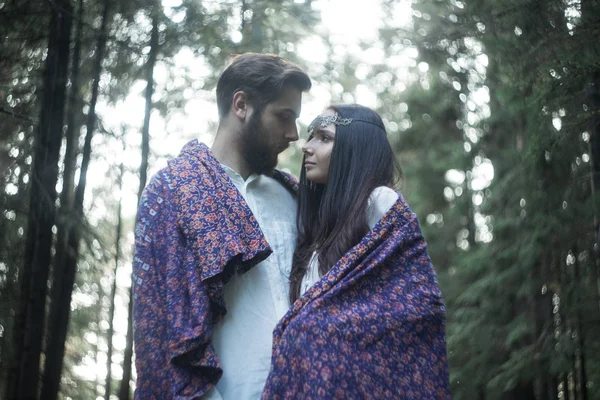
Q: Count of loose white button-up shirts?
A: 1